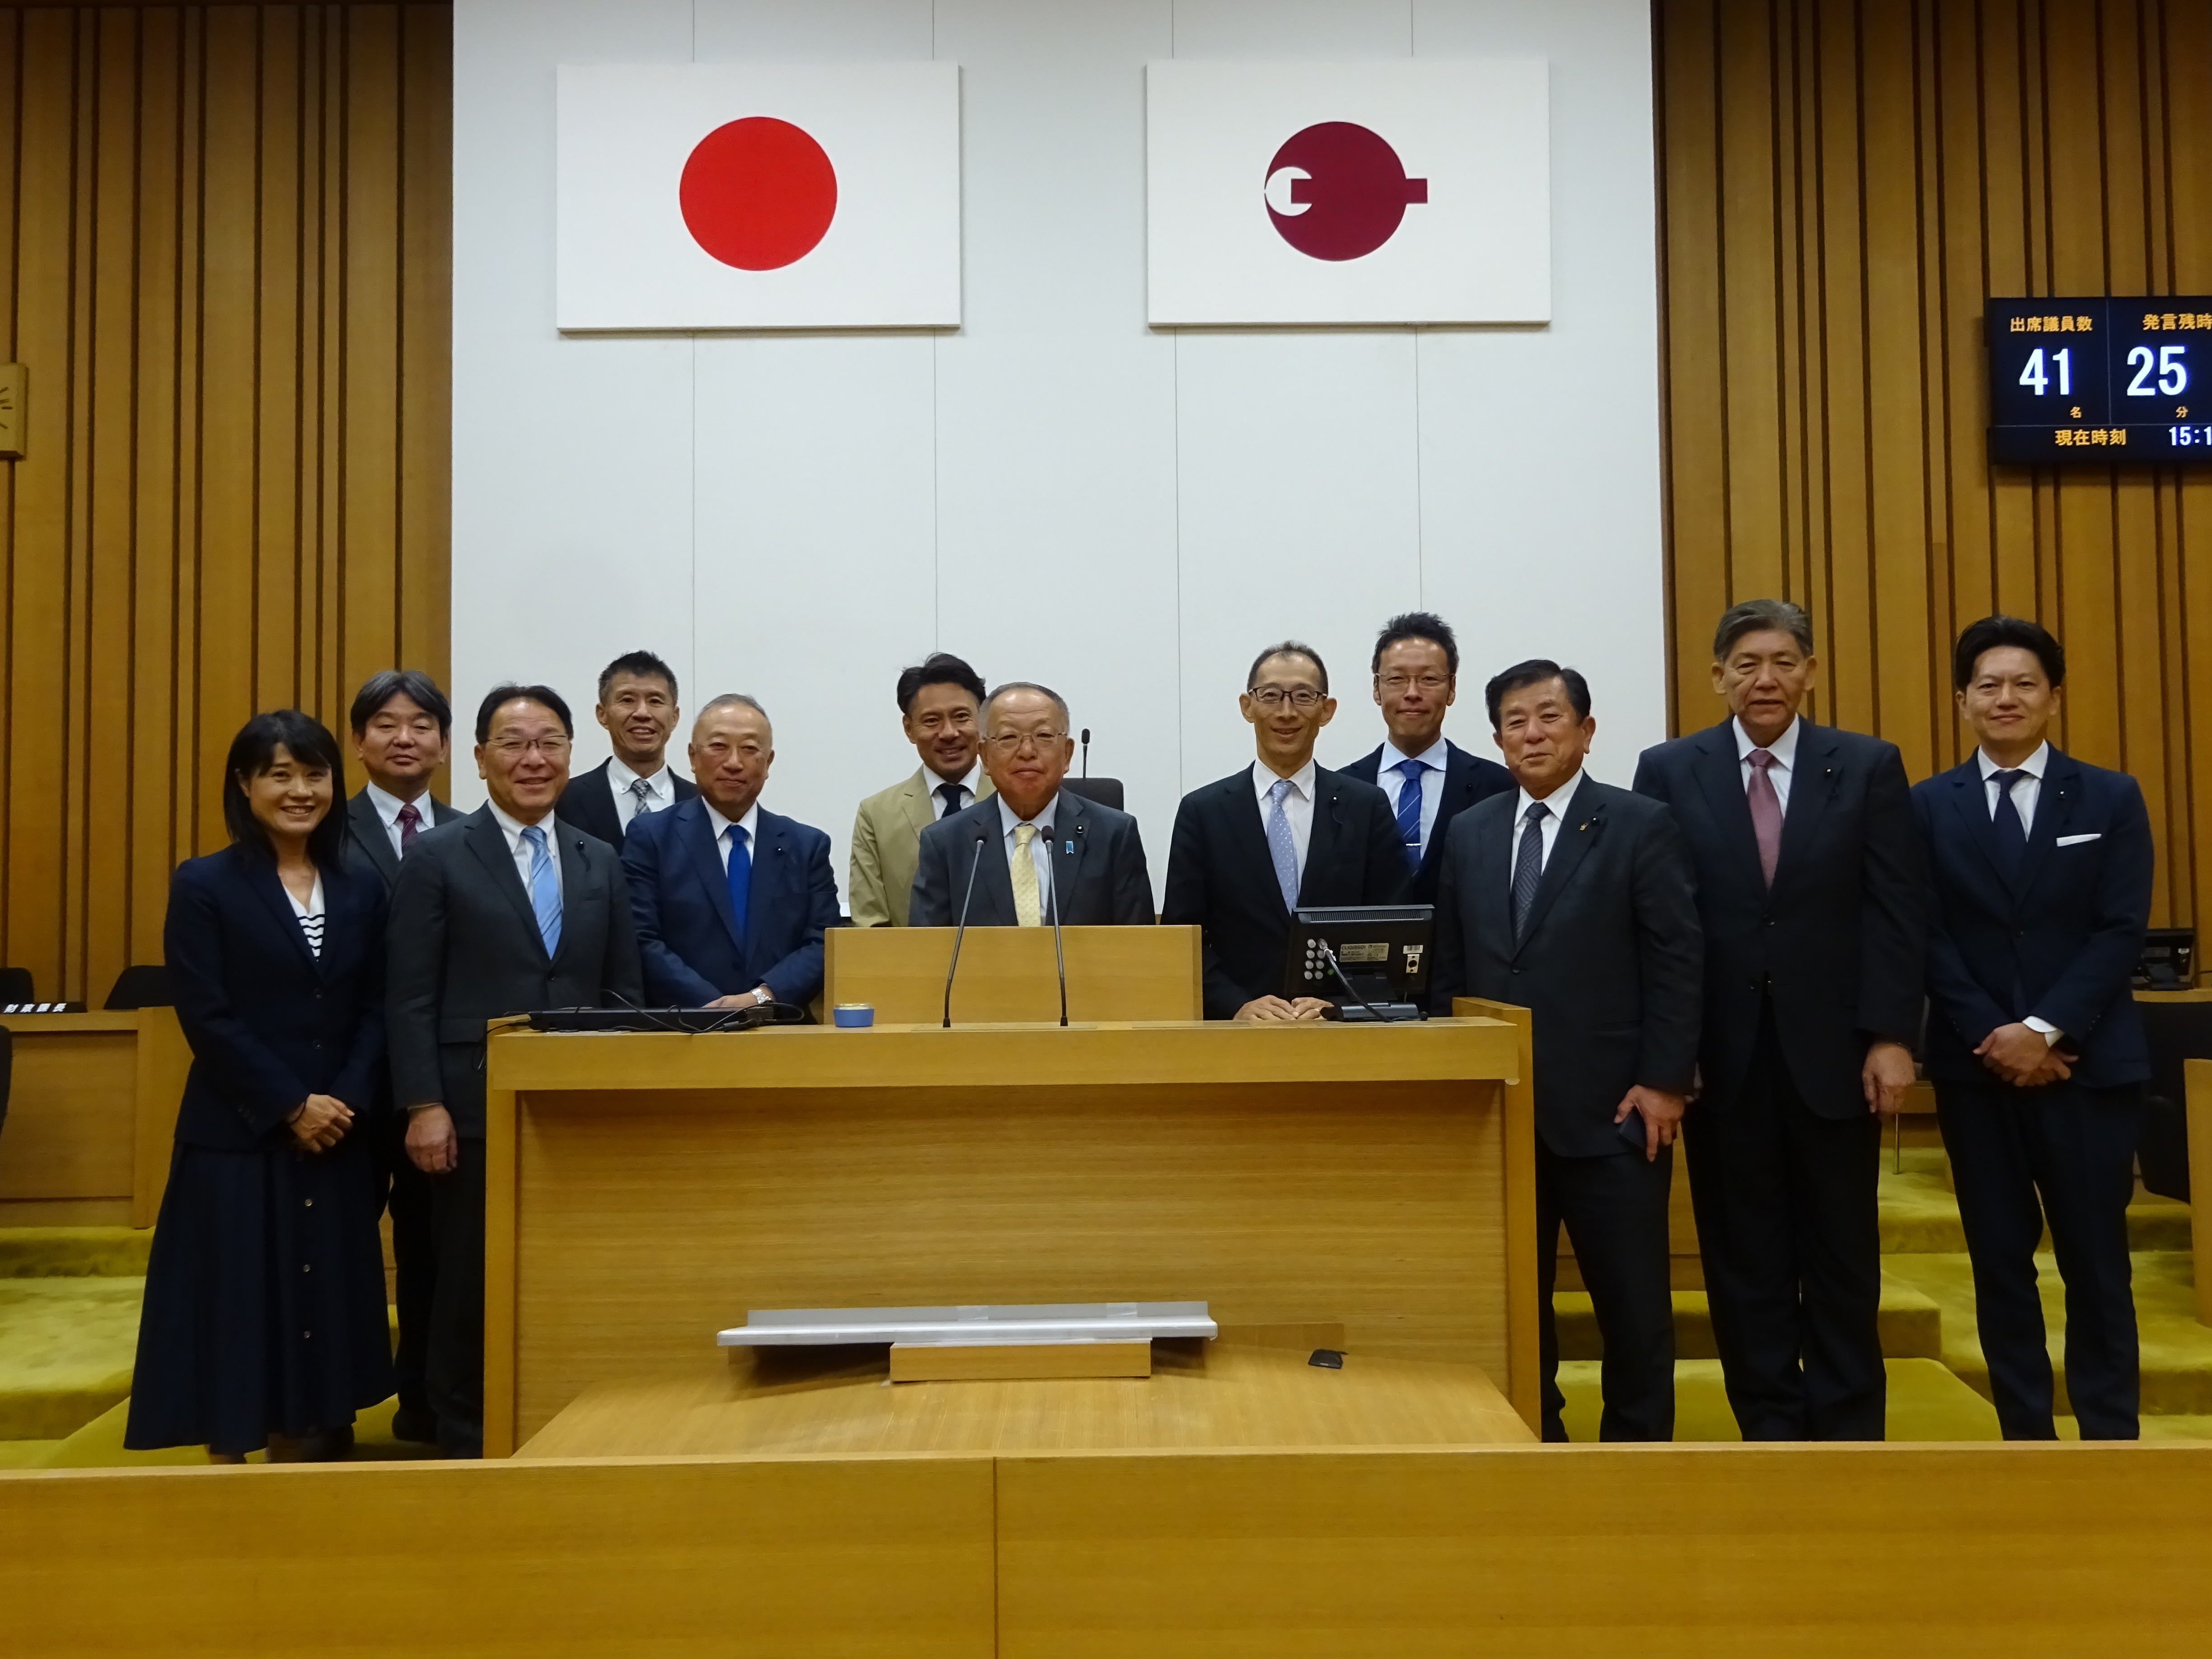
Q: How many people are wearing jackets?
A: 12